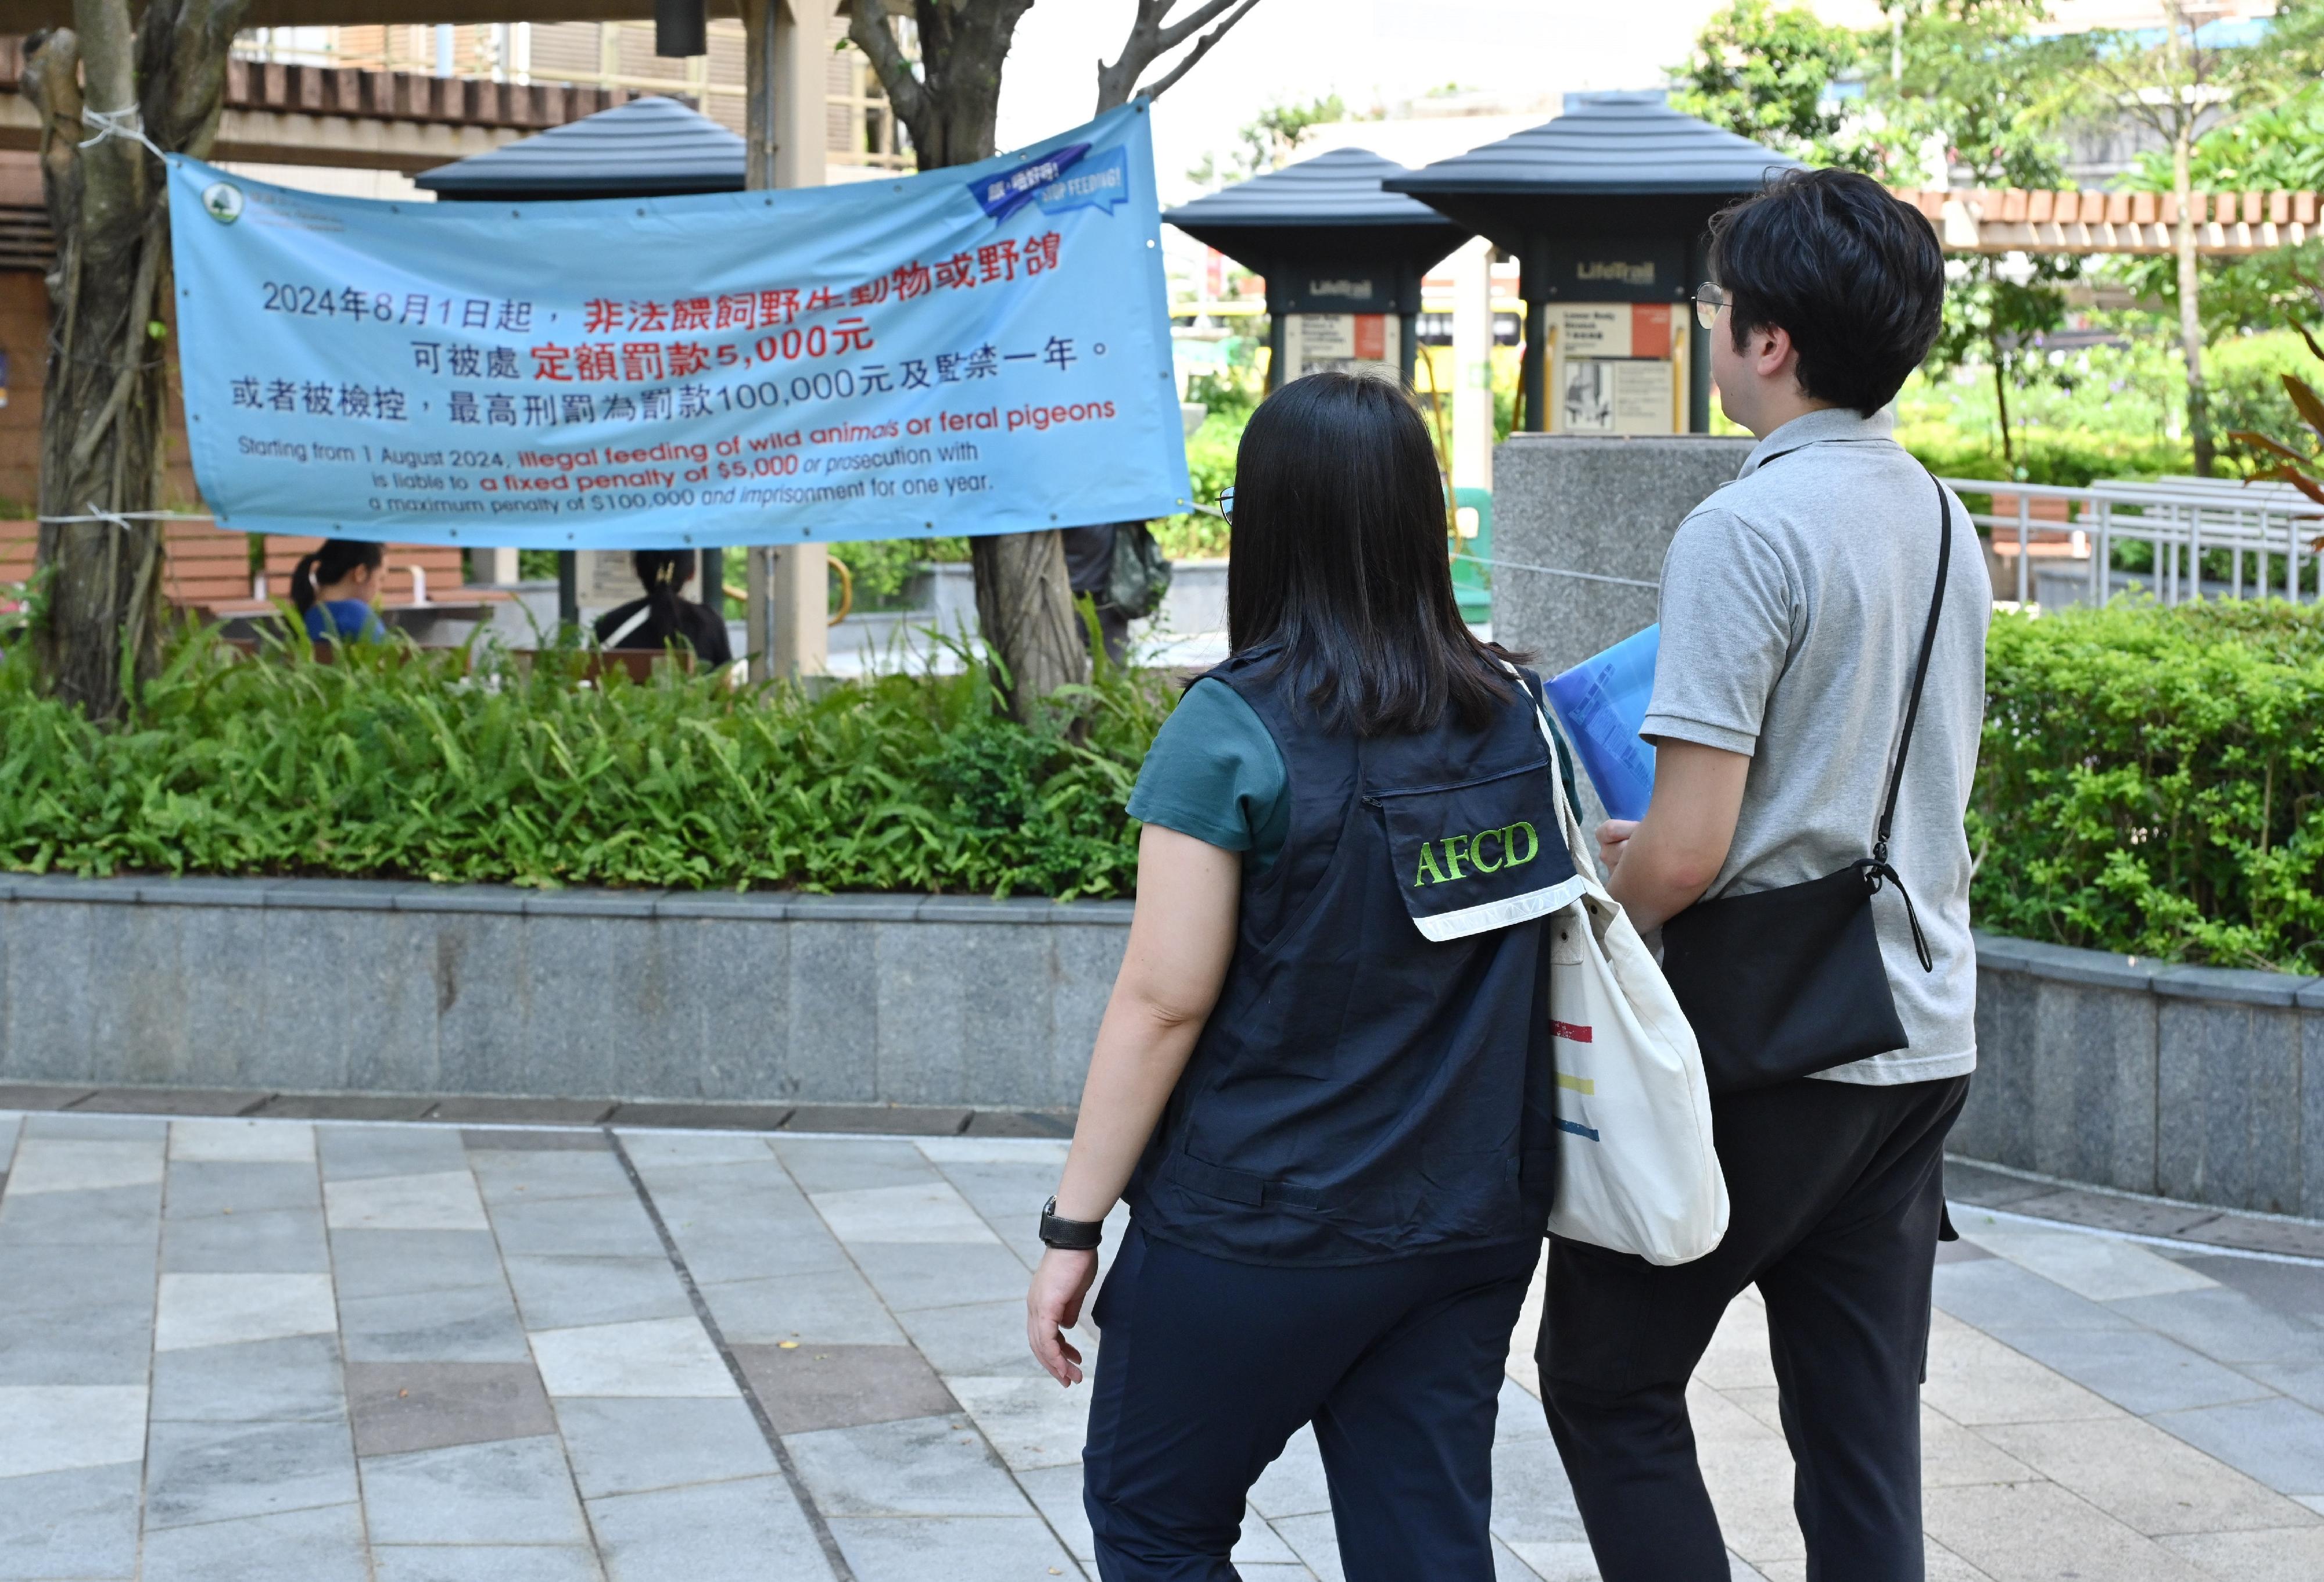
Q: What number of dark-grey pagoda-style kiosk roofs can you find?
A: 3